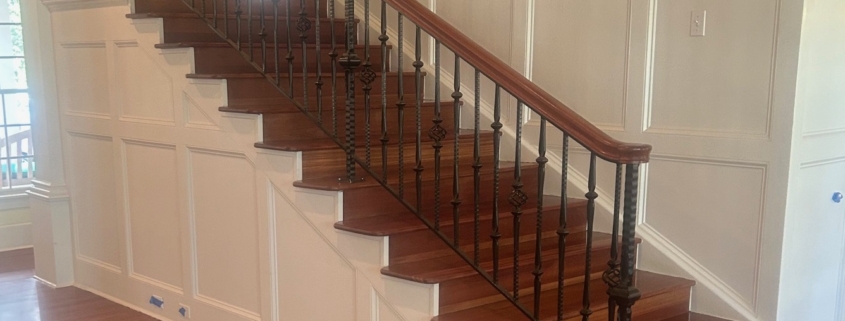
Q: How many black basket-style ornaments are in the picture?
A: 5